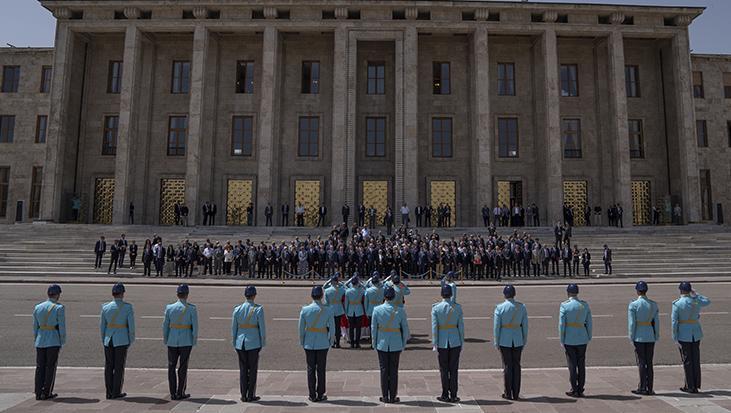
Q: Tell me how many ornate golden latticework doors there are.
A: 9